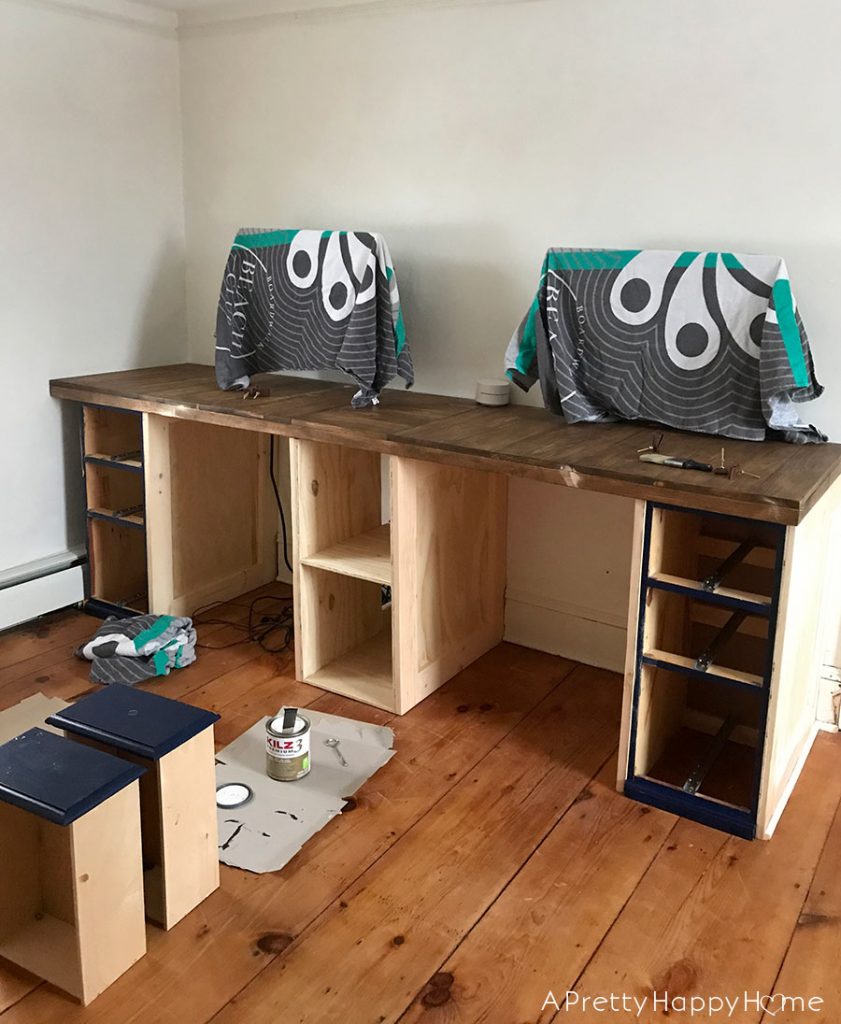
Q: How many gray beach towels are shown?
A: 3